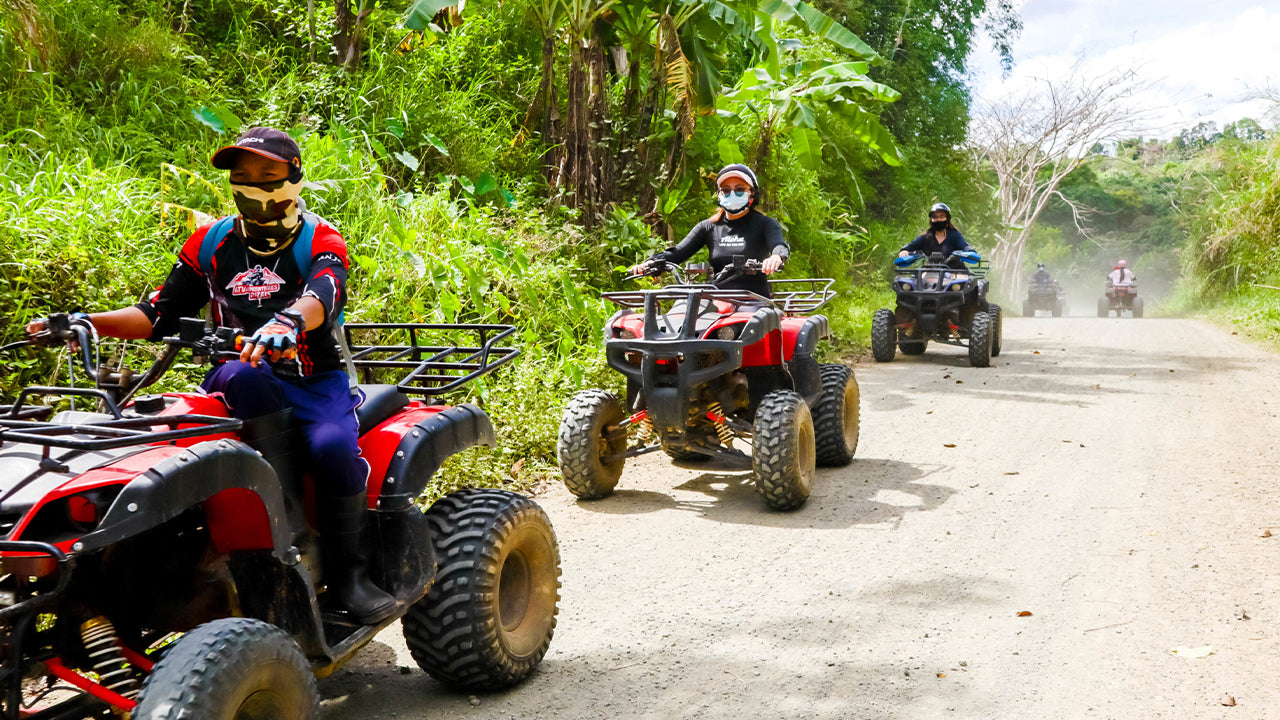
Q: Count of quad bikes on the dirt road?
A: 5